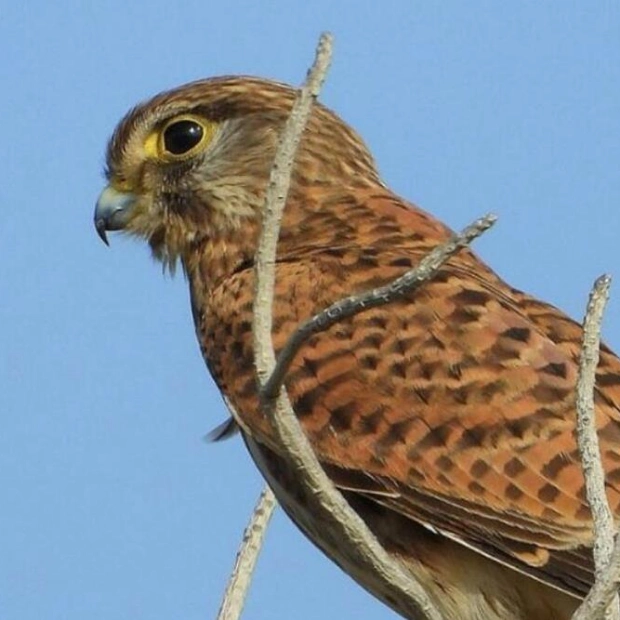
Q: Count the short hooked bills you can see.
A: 1